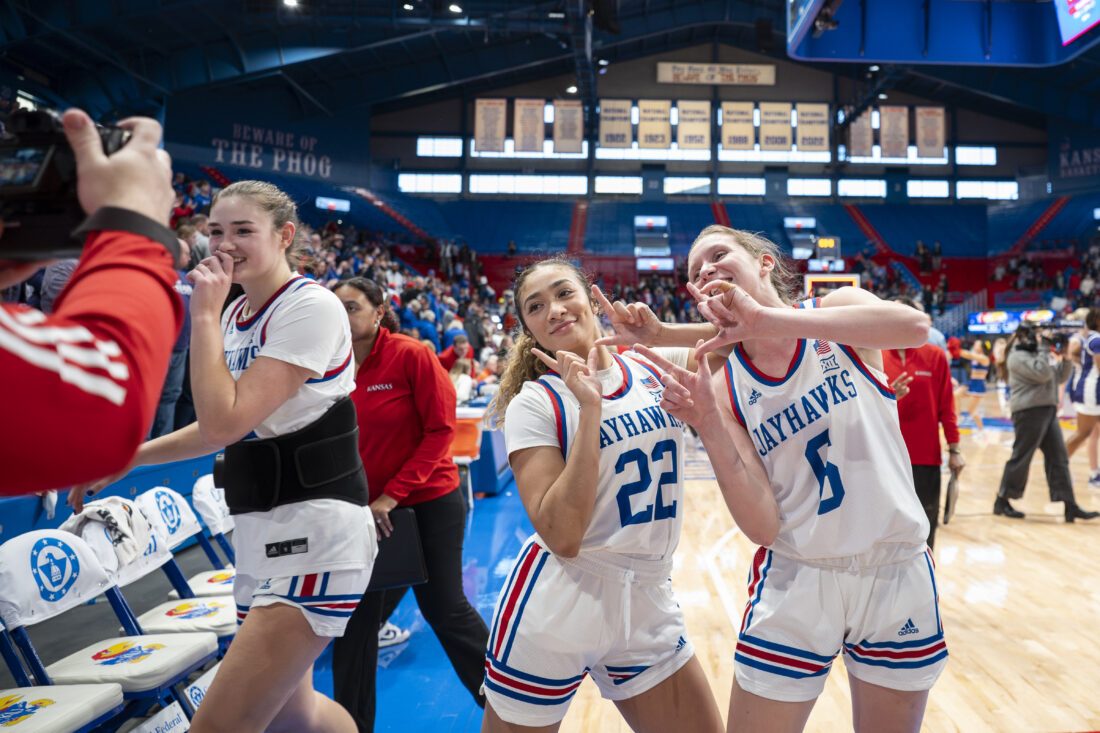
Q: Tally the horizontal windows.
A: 15